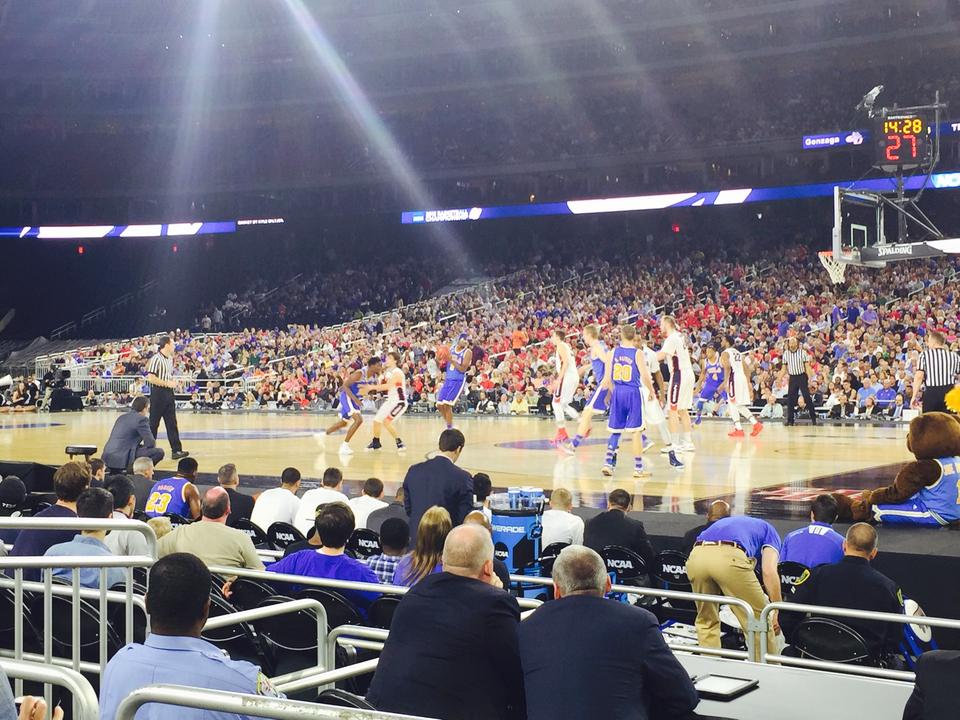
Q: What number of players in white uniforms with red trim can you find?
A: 5